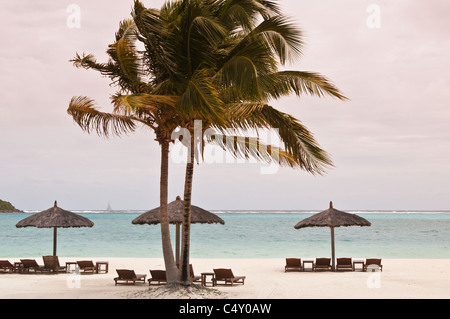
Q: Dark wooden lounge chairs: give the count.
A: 12